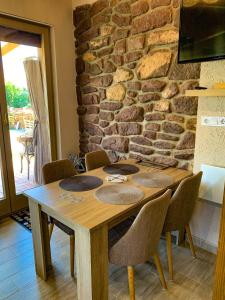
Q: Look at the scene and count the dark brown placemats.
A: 2